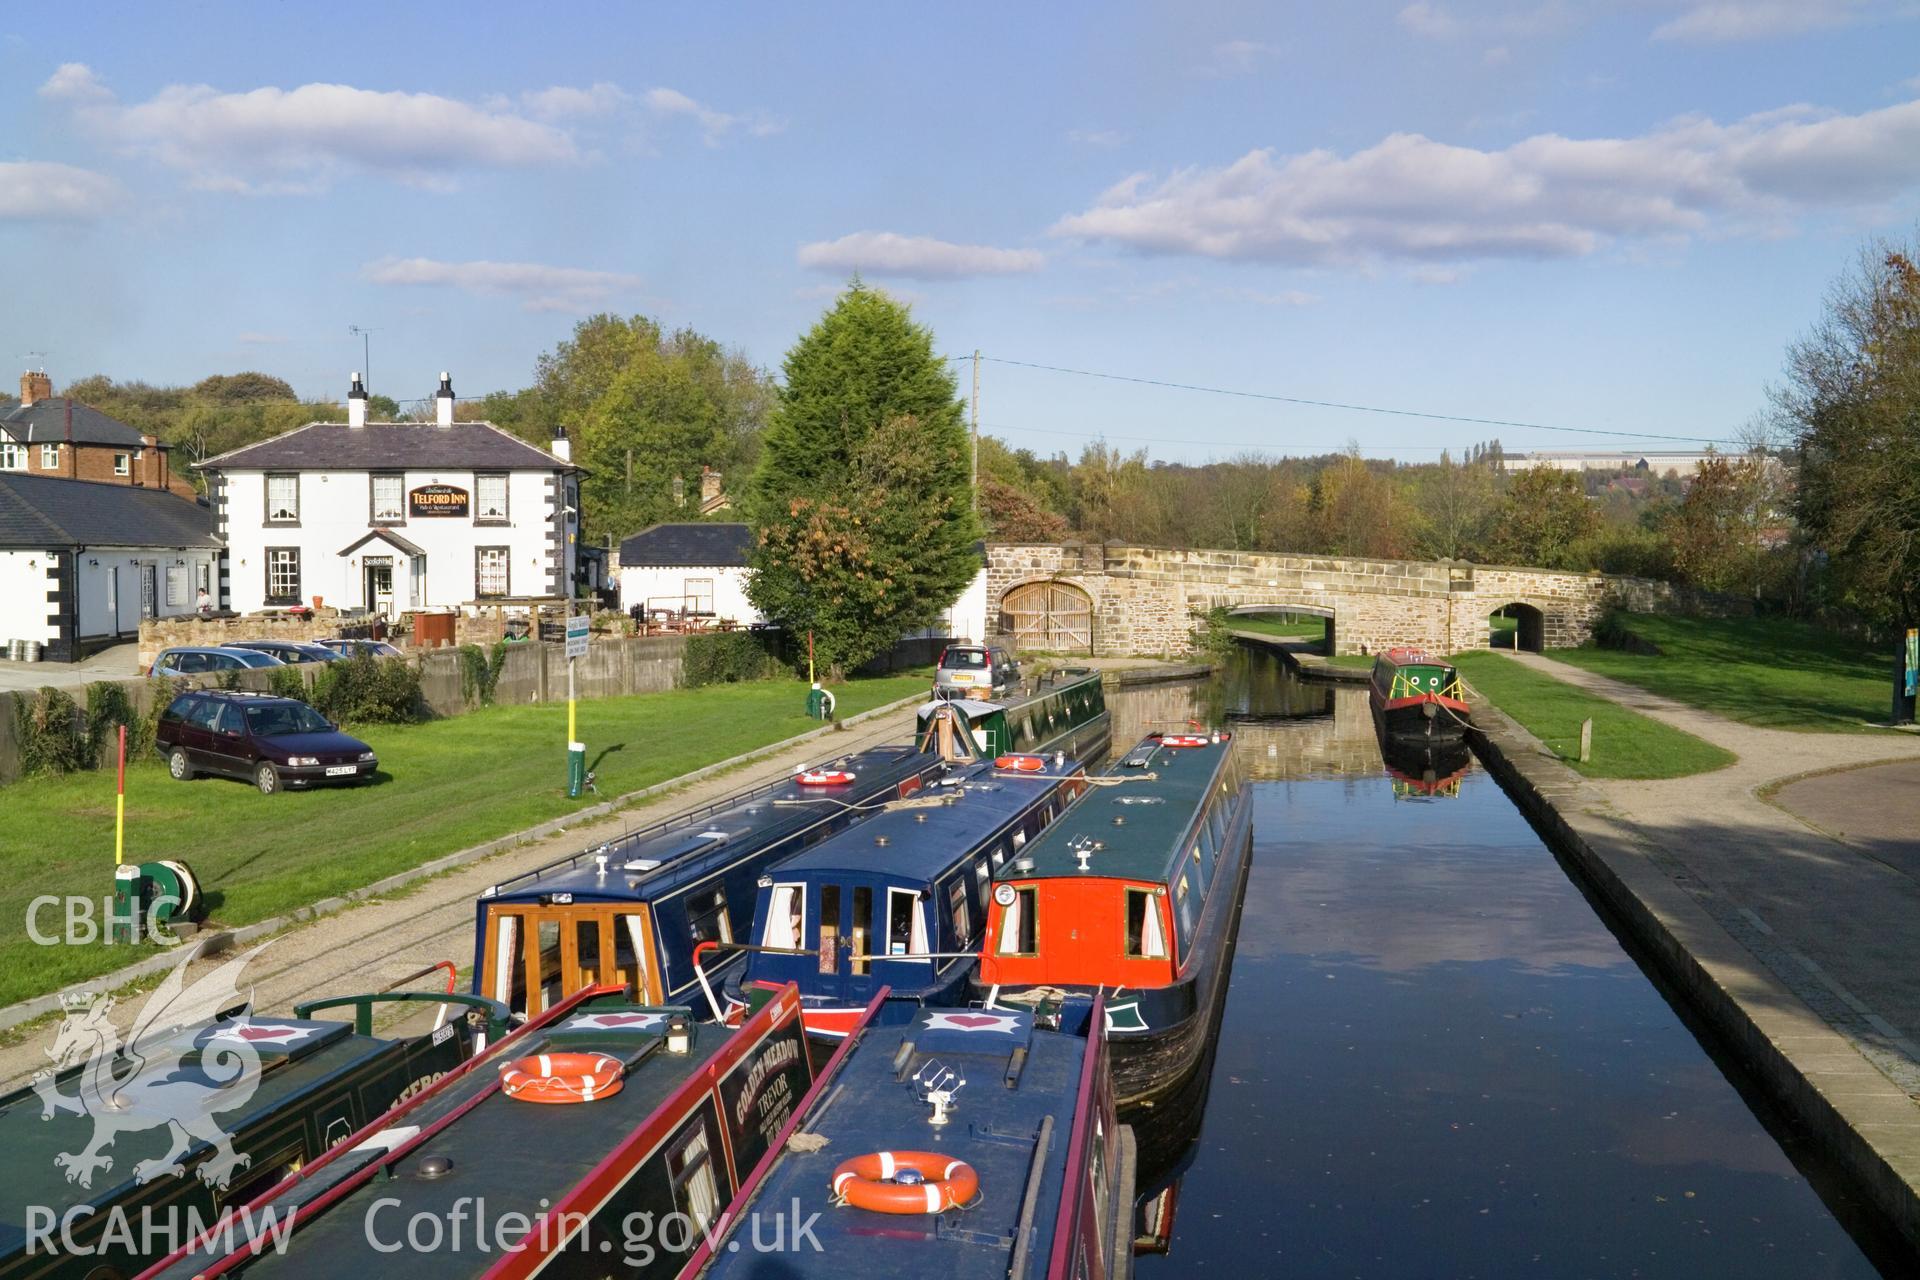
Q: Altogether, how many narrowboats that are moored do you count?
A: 8